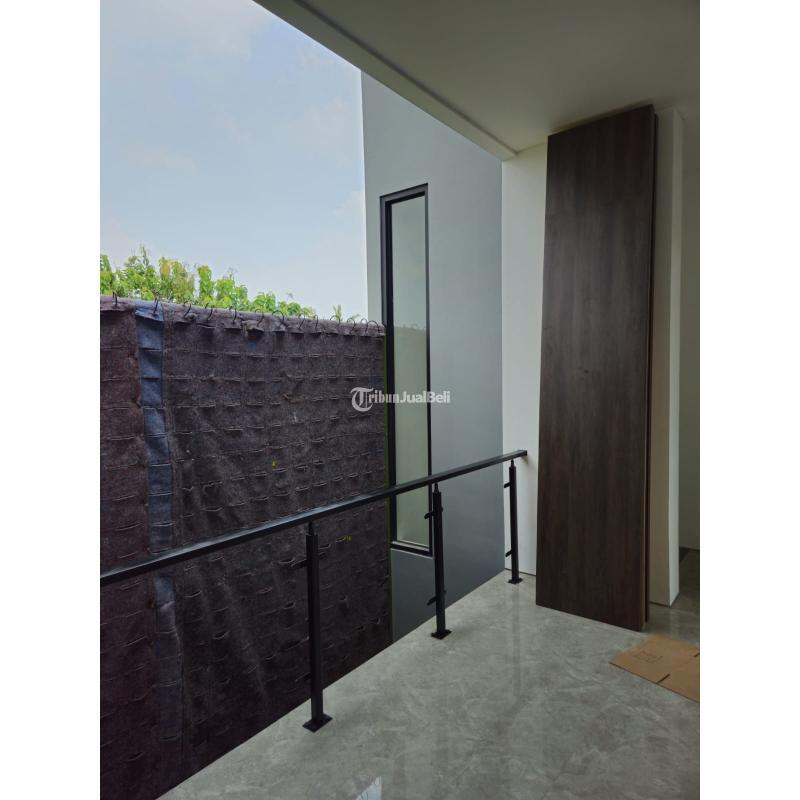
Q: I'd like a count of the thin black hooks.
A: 13